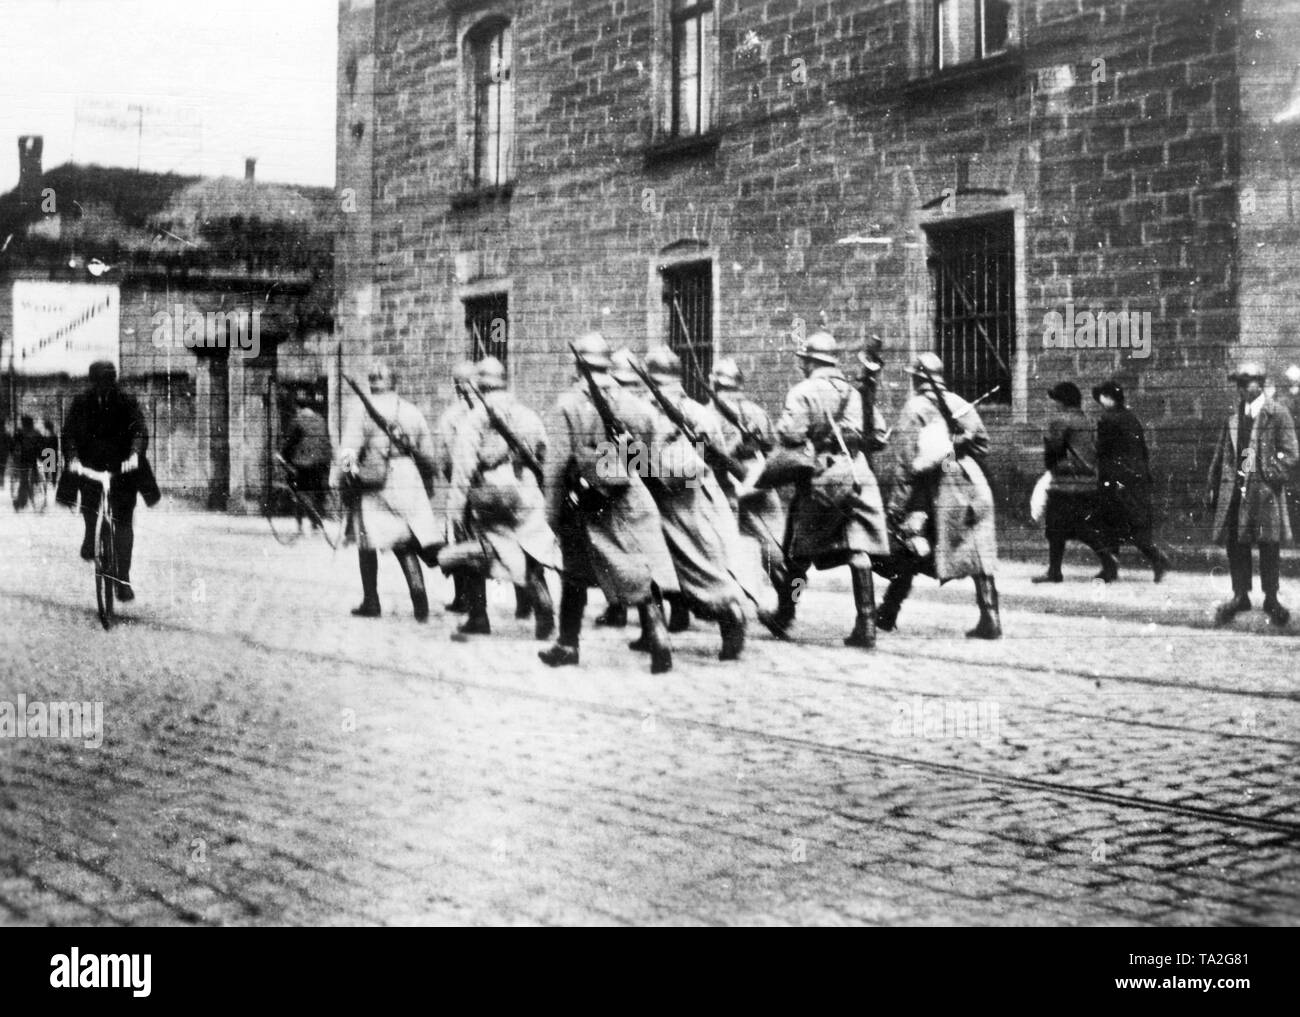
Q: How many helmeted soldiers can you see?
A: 9